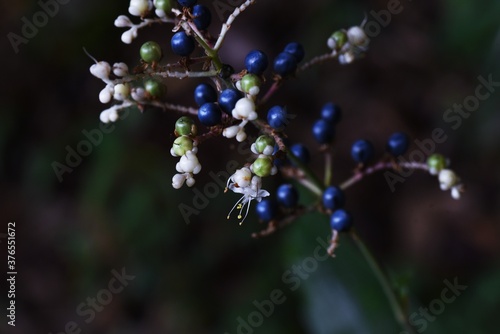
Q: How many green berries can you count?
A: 10